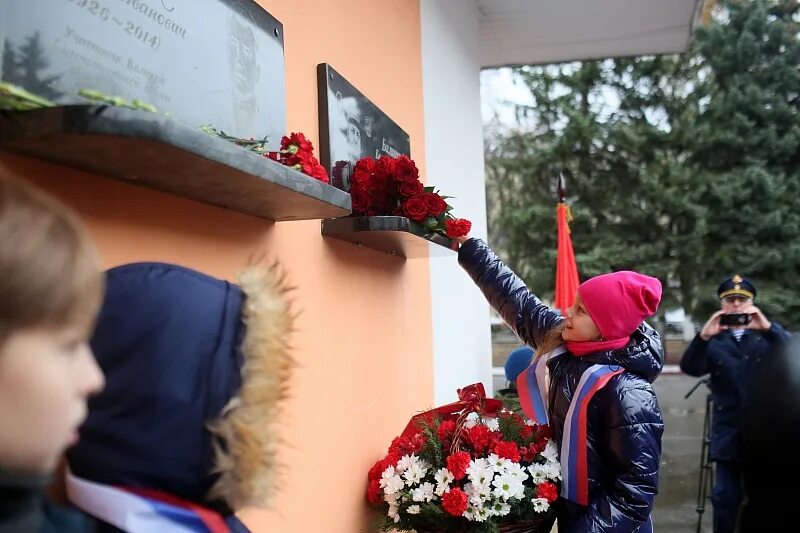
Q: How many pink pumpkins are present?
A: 0